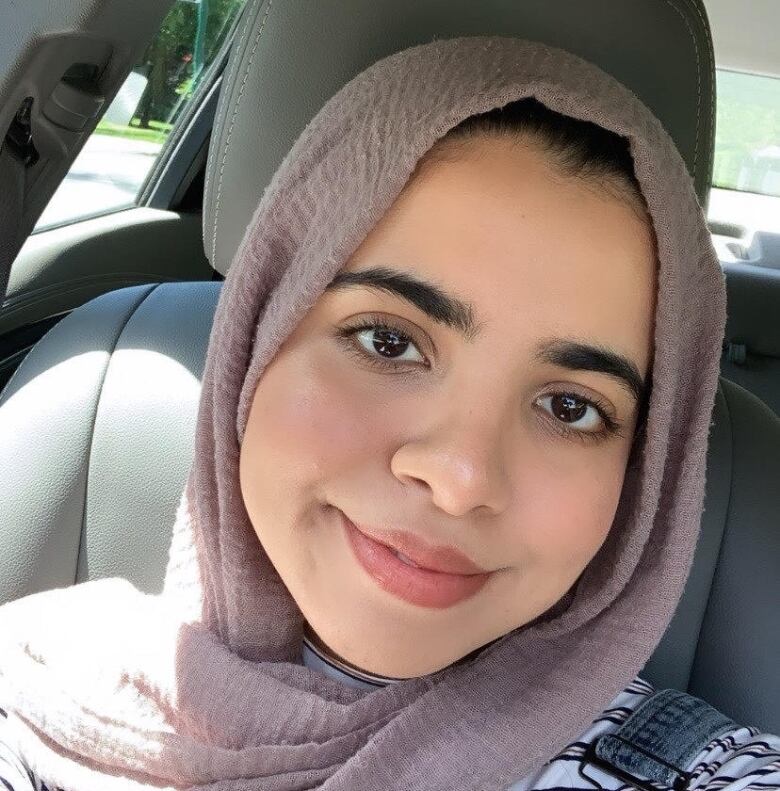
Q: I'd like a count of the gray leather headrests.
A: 1